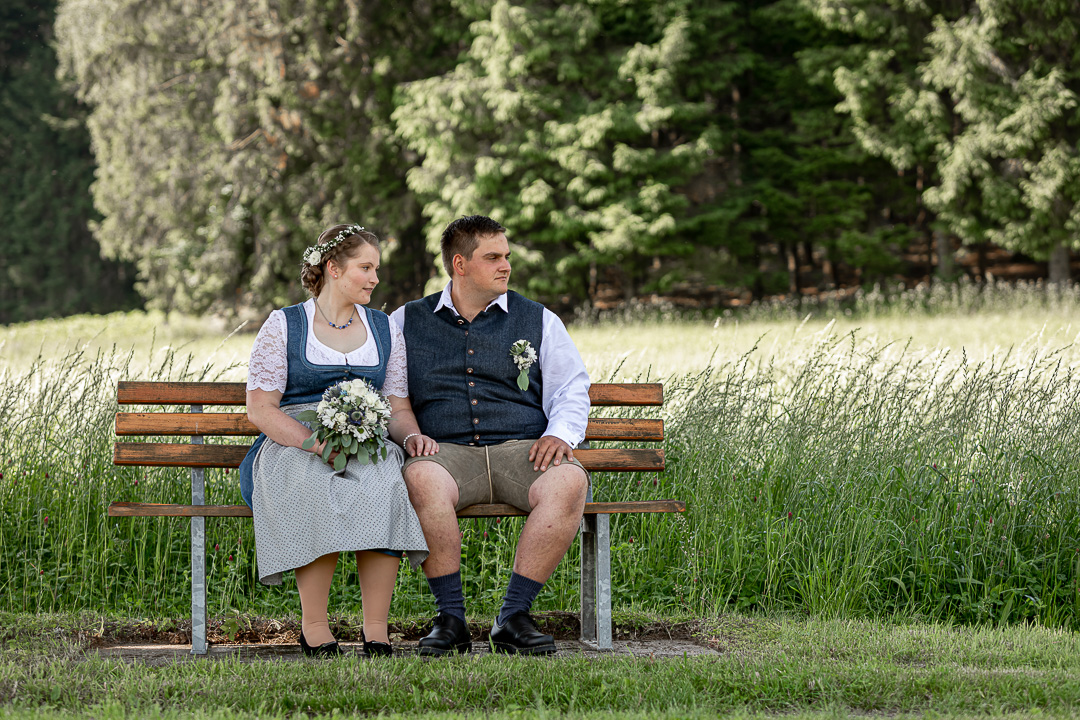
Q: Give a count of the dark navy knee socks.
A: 2